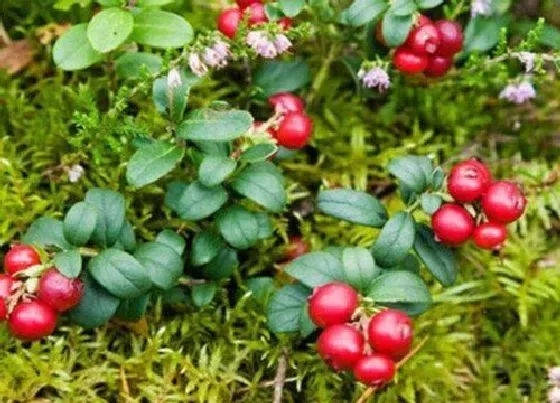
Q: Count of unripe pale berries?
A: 0